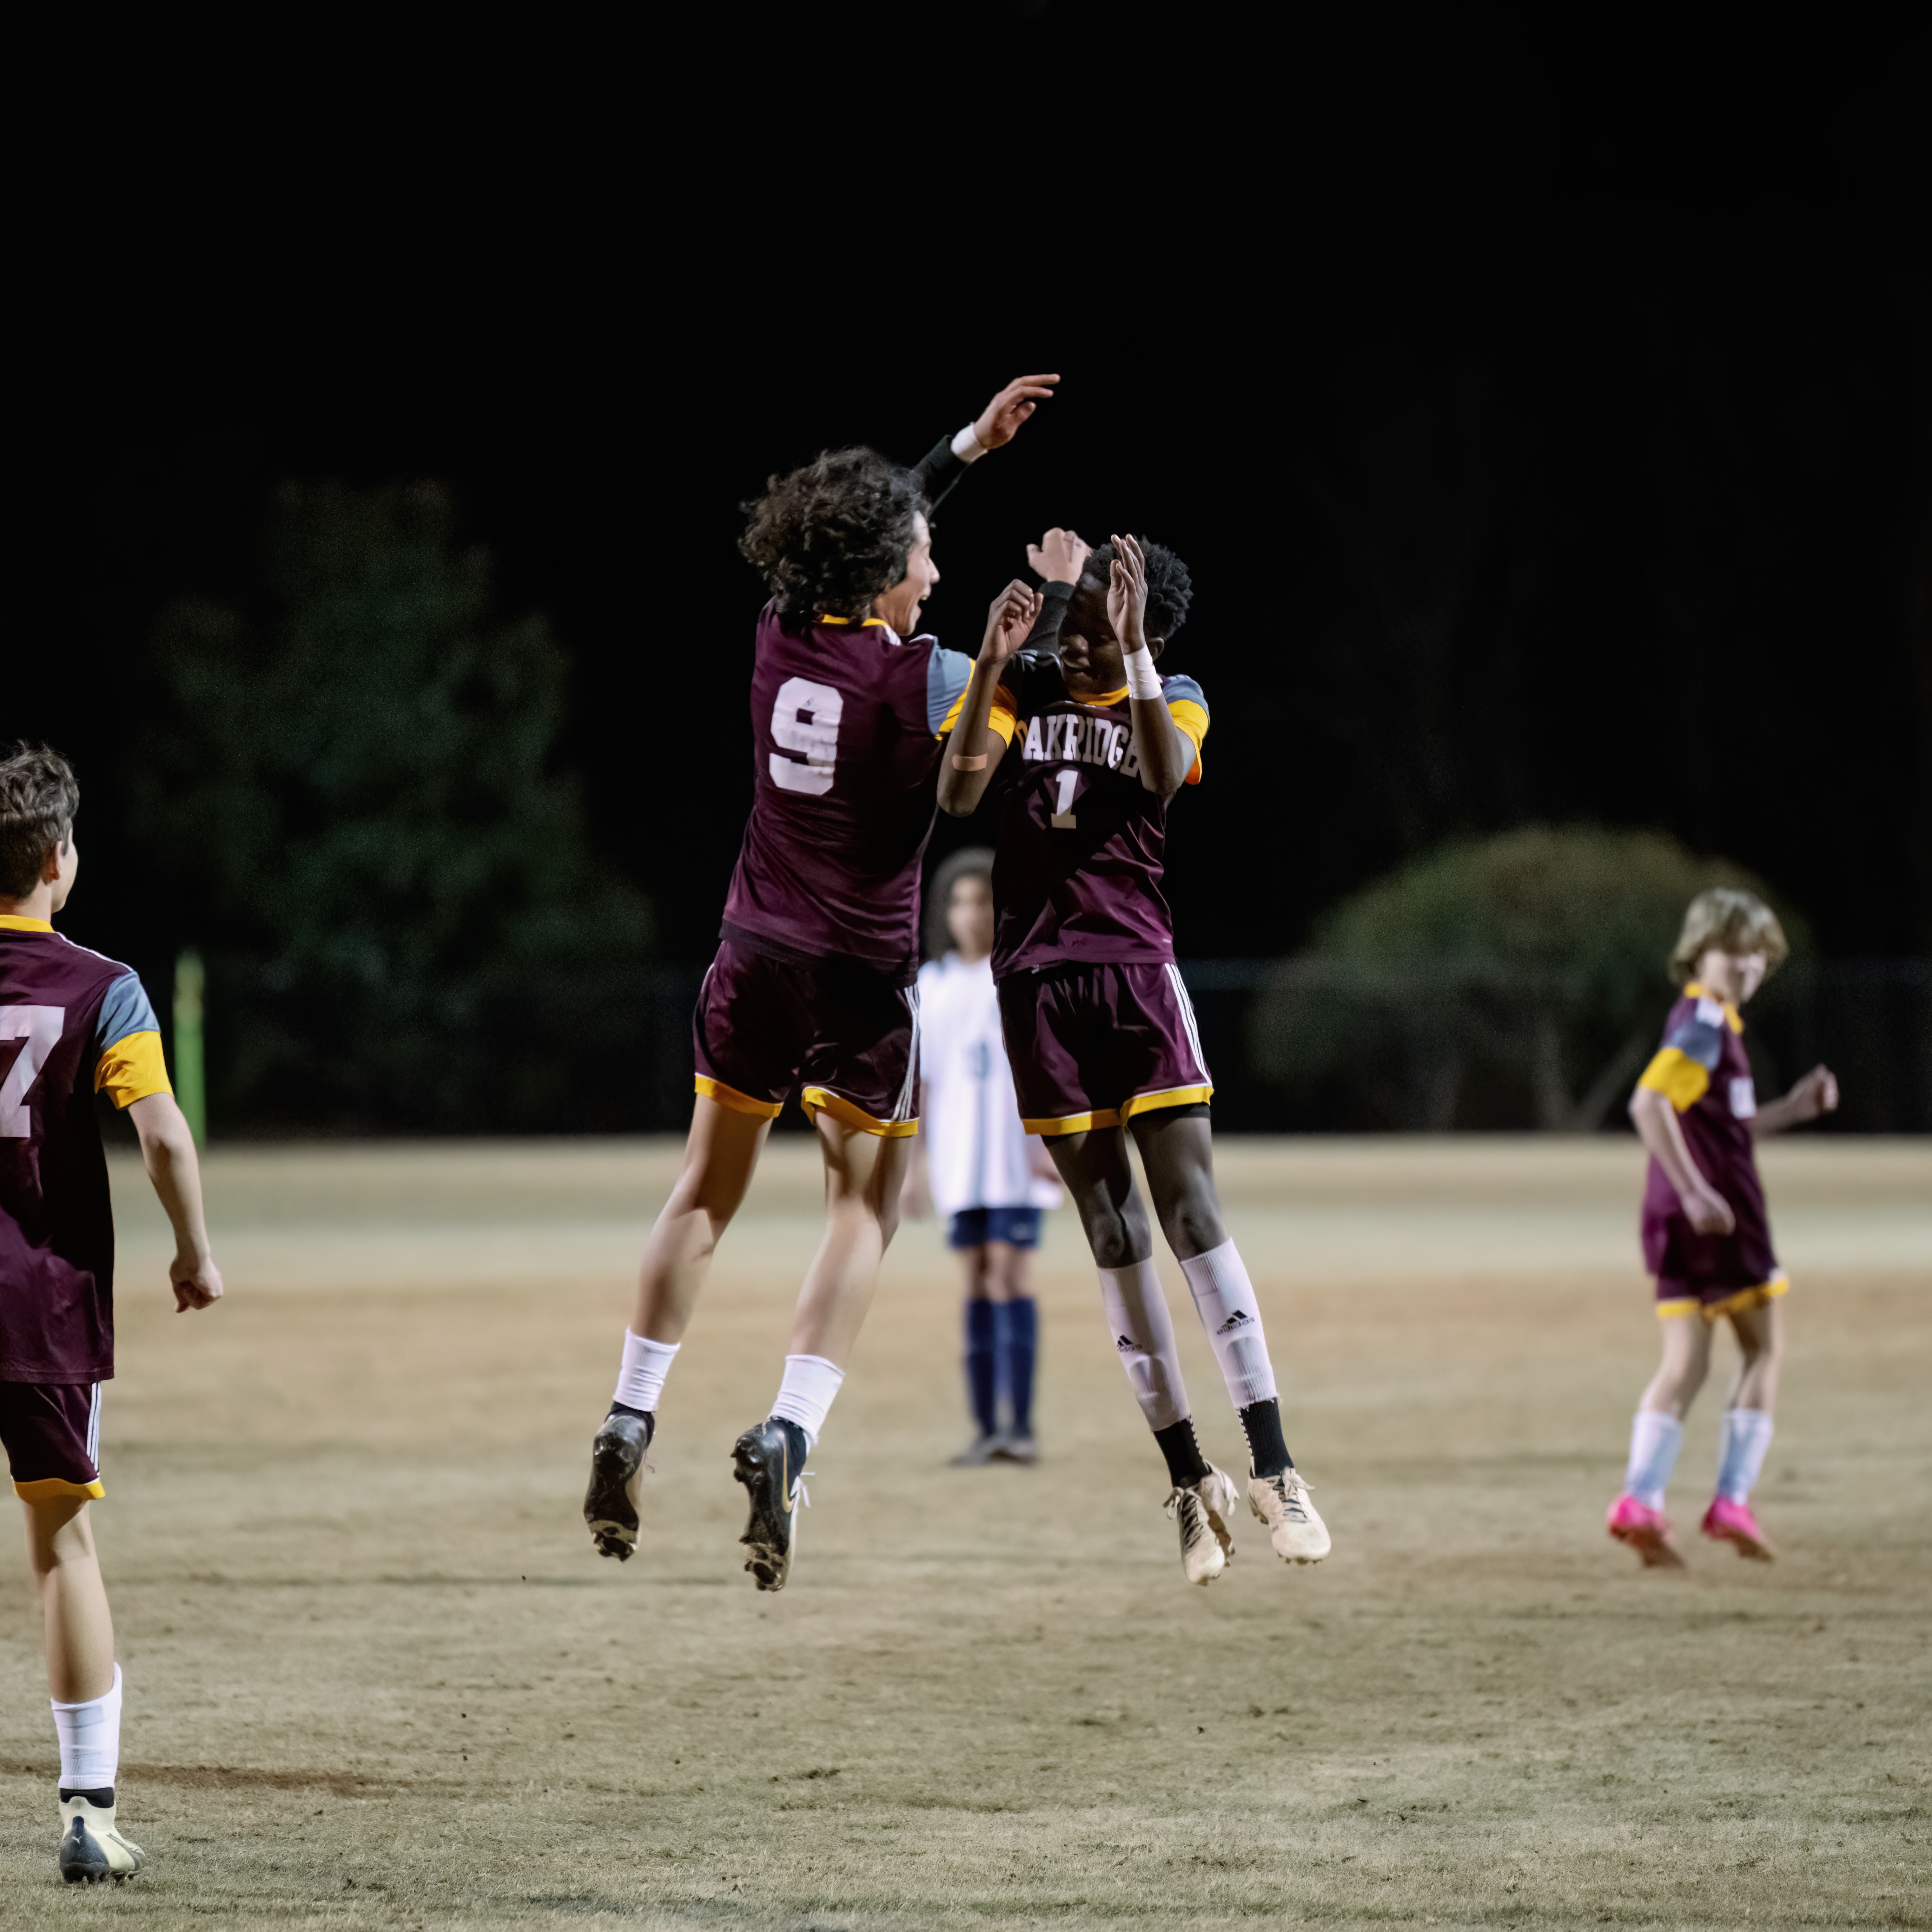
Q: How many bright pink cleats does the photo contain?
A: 2